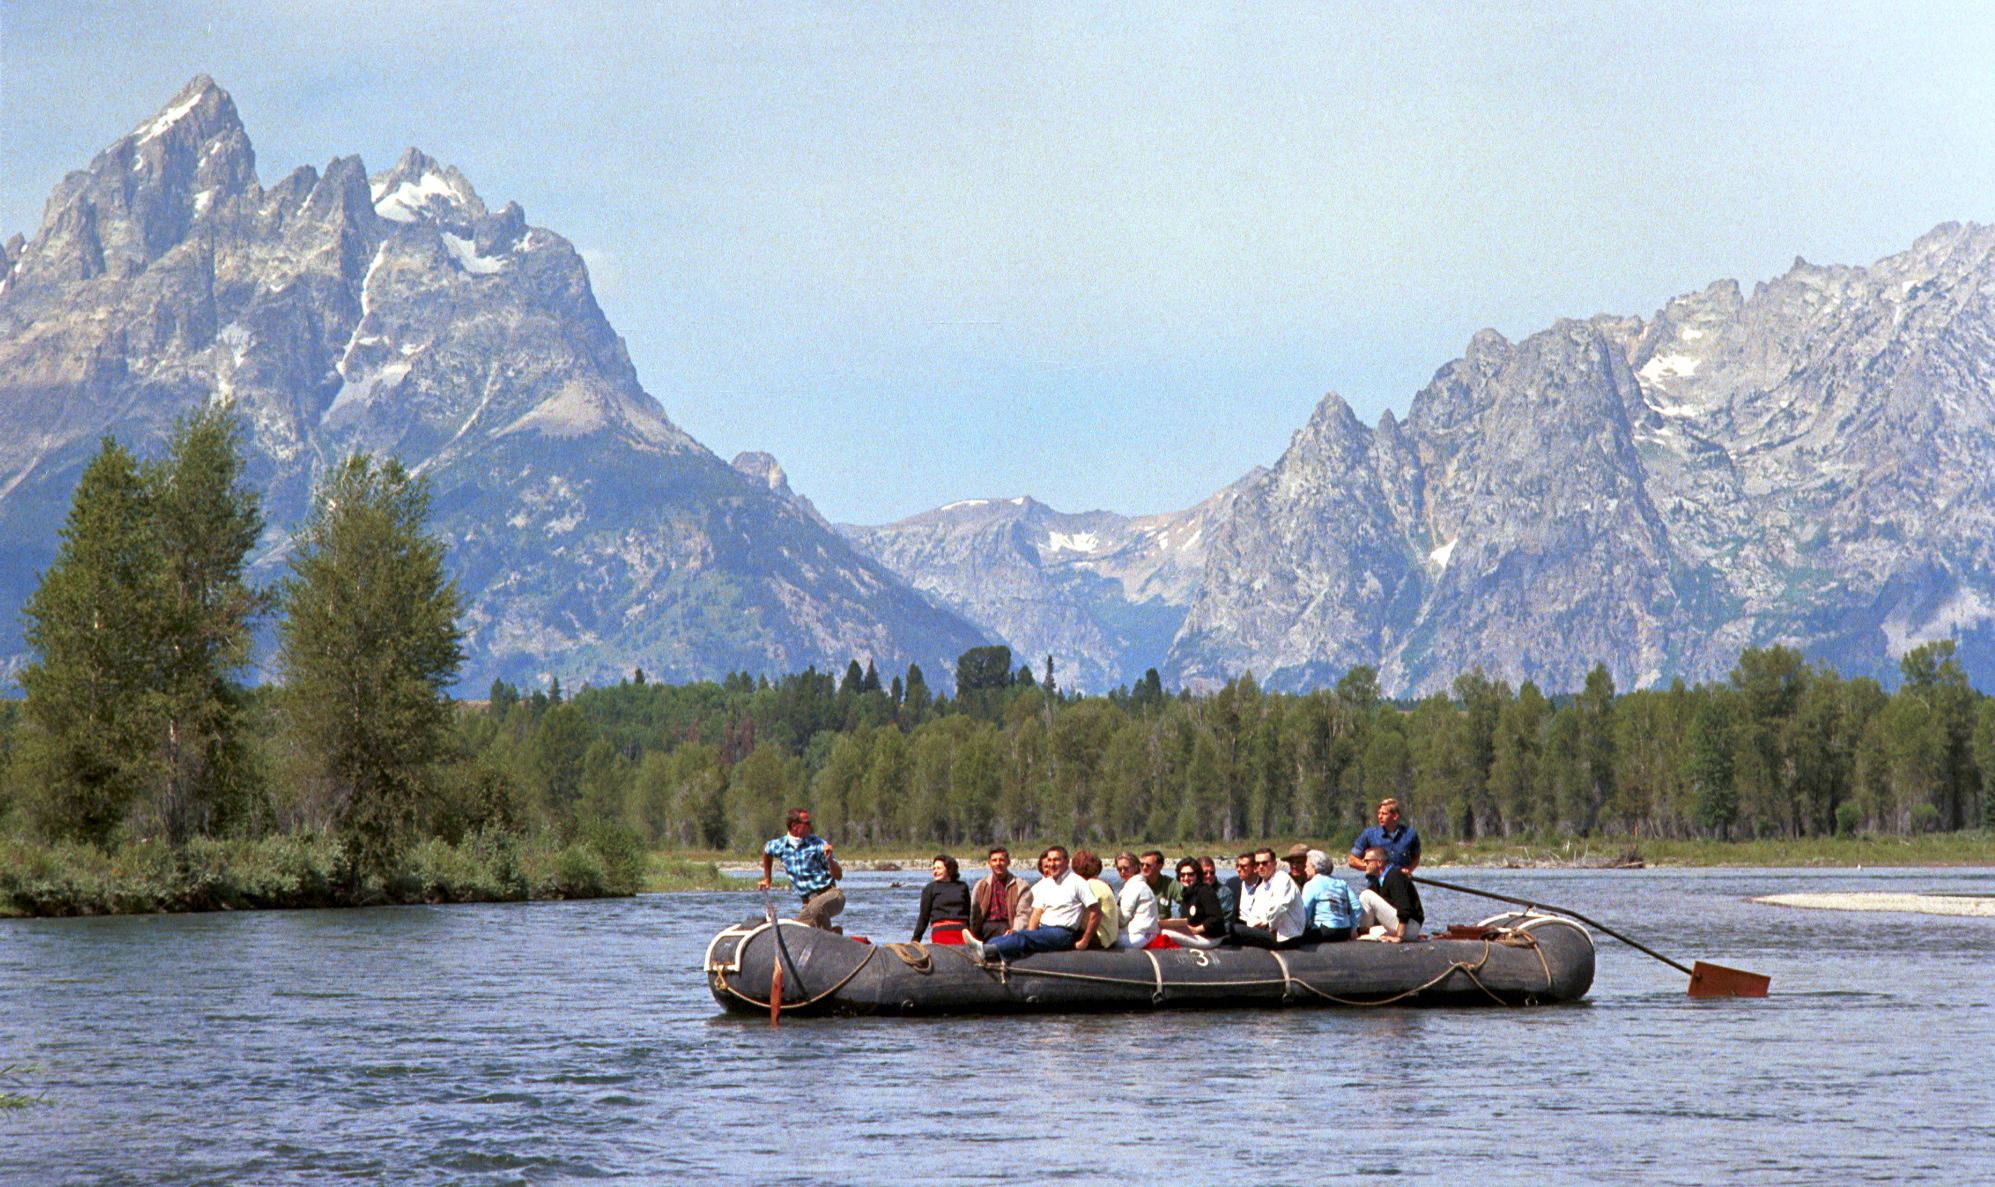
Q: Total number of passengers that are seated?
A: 14